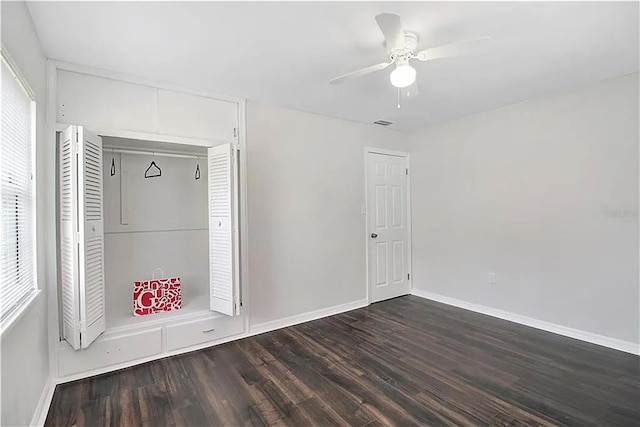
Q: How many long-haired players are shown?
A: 0